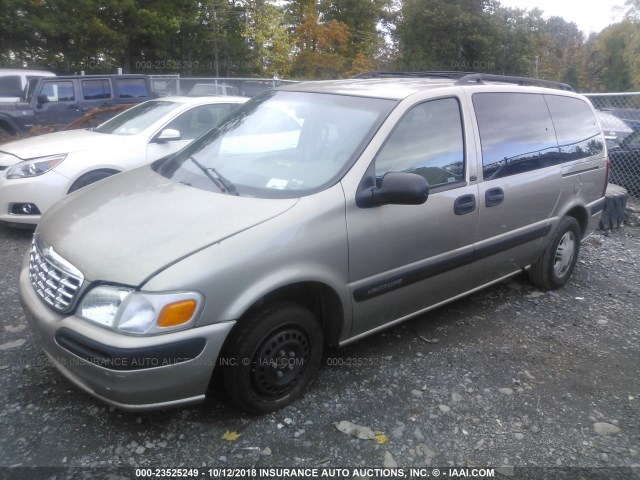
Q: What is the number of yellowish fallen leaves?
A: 2